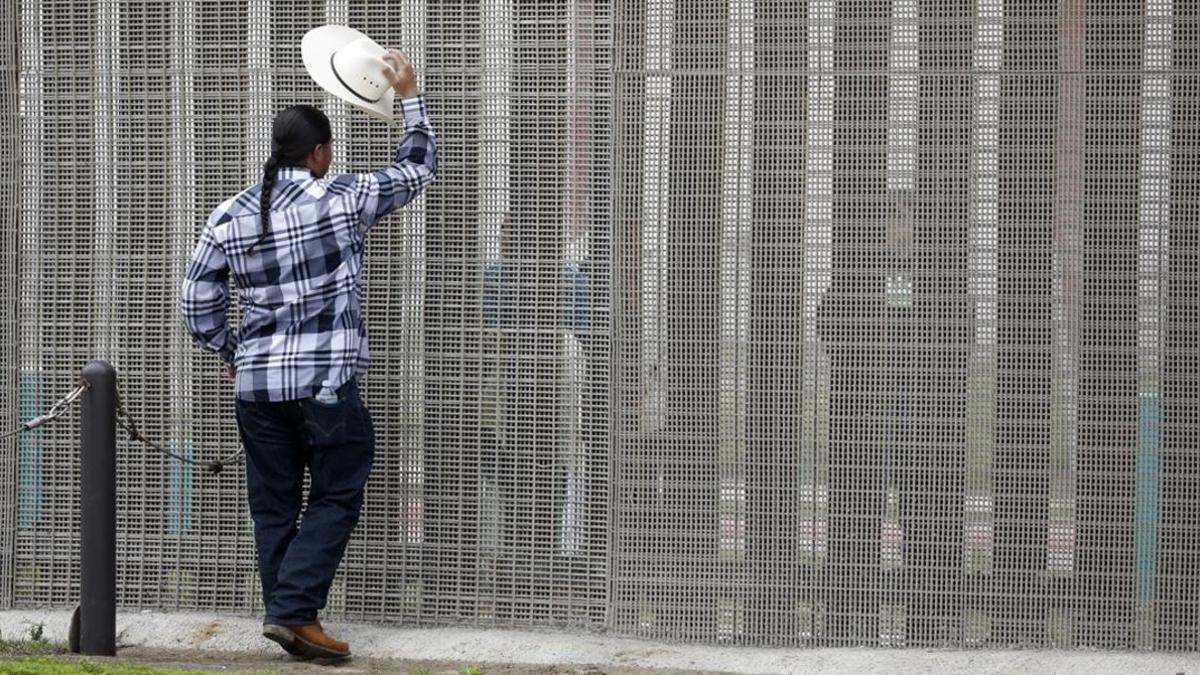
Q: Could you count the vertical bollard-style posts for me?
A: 1